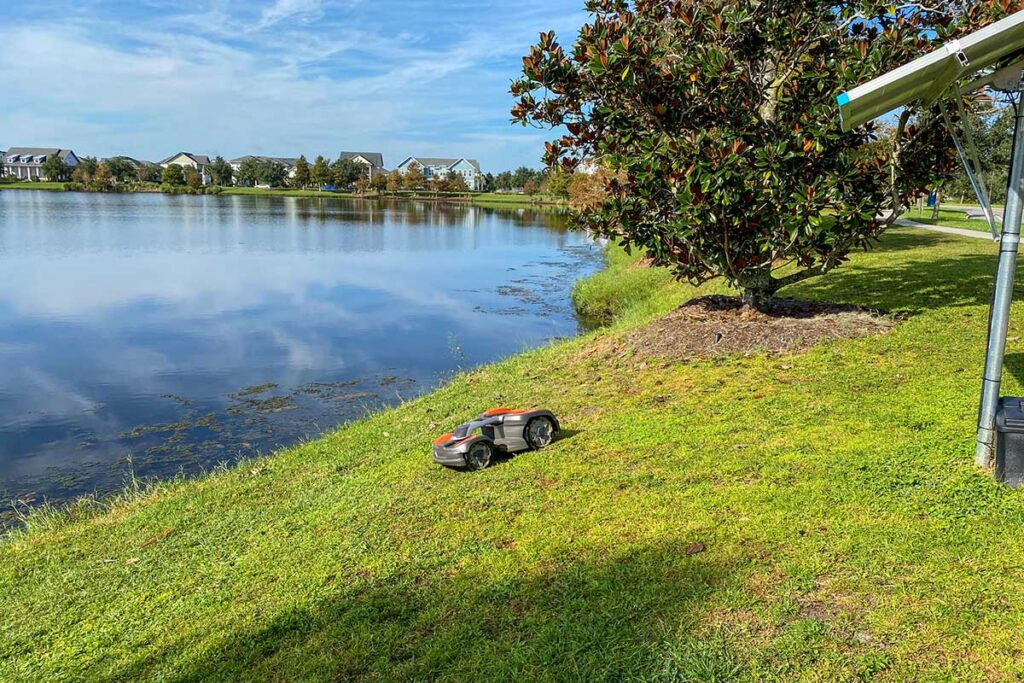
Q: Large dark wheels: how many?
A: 2